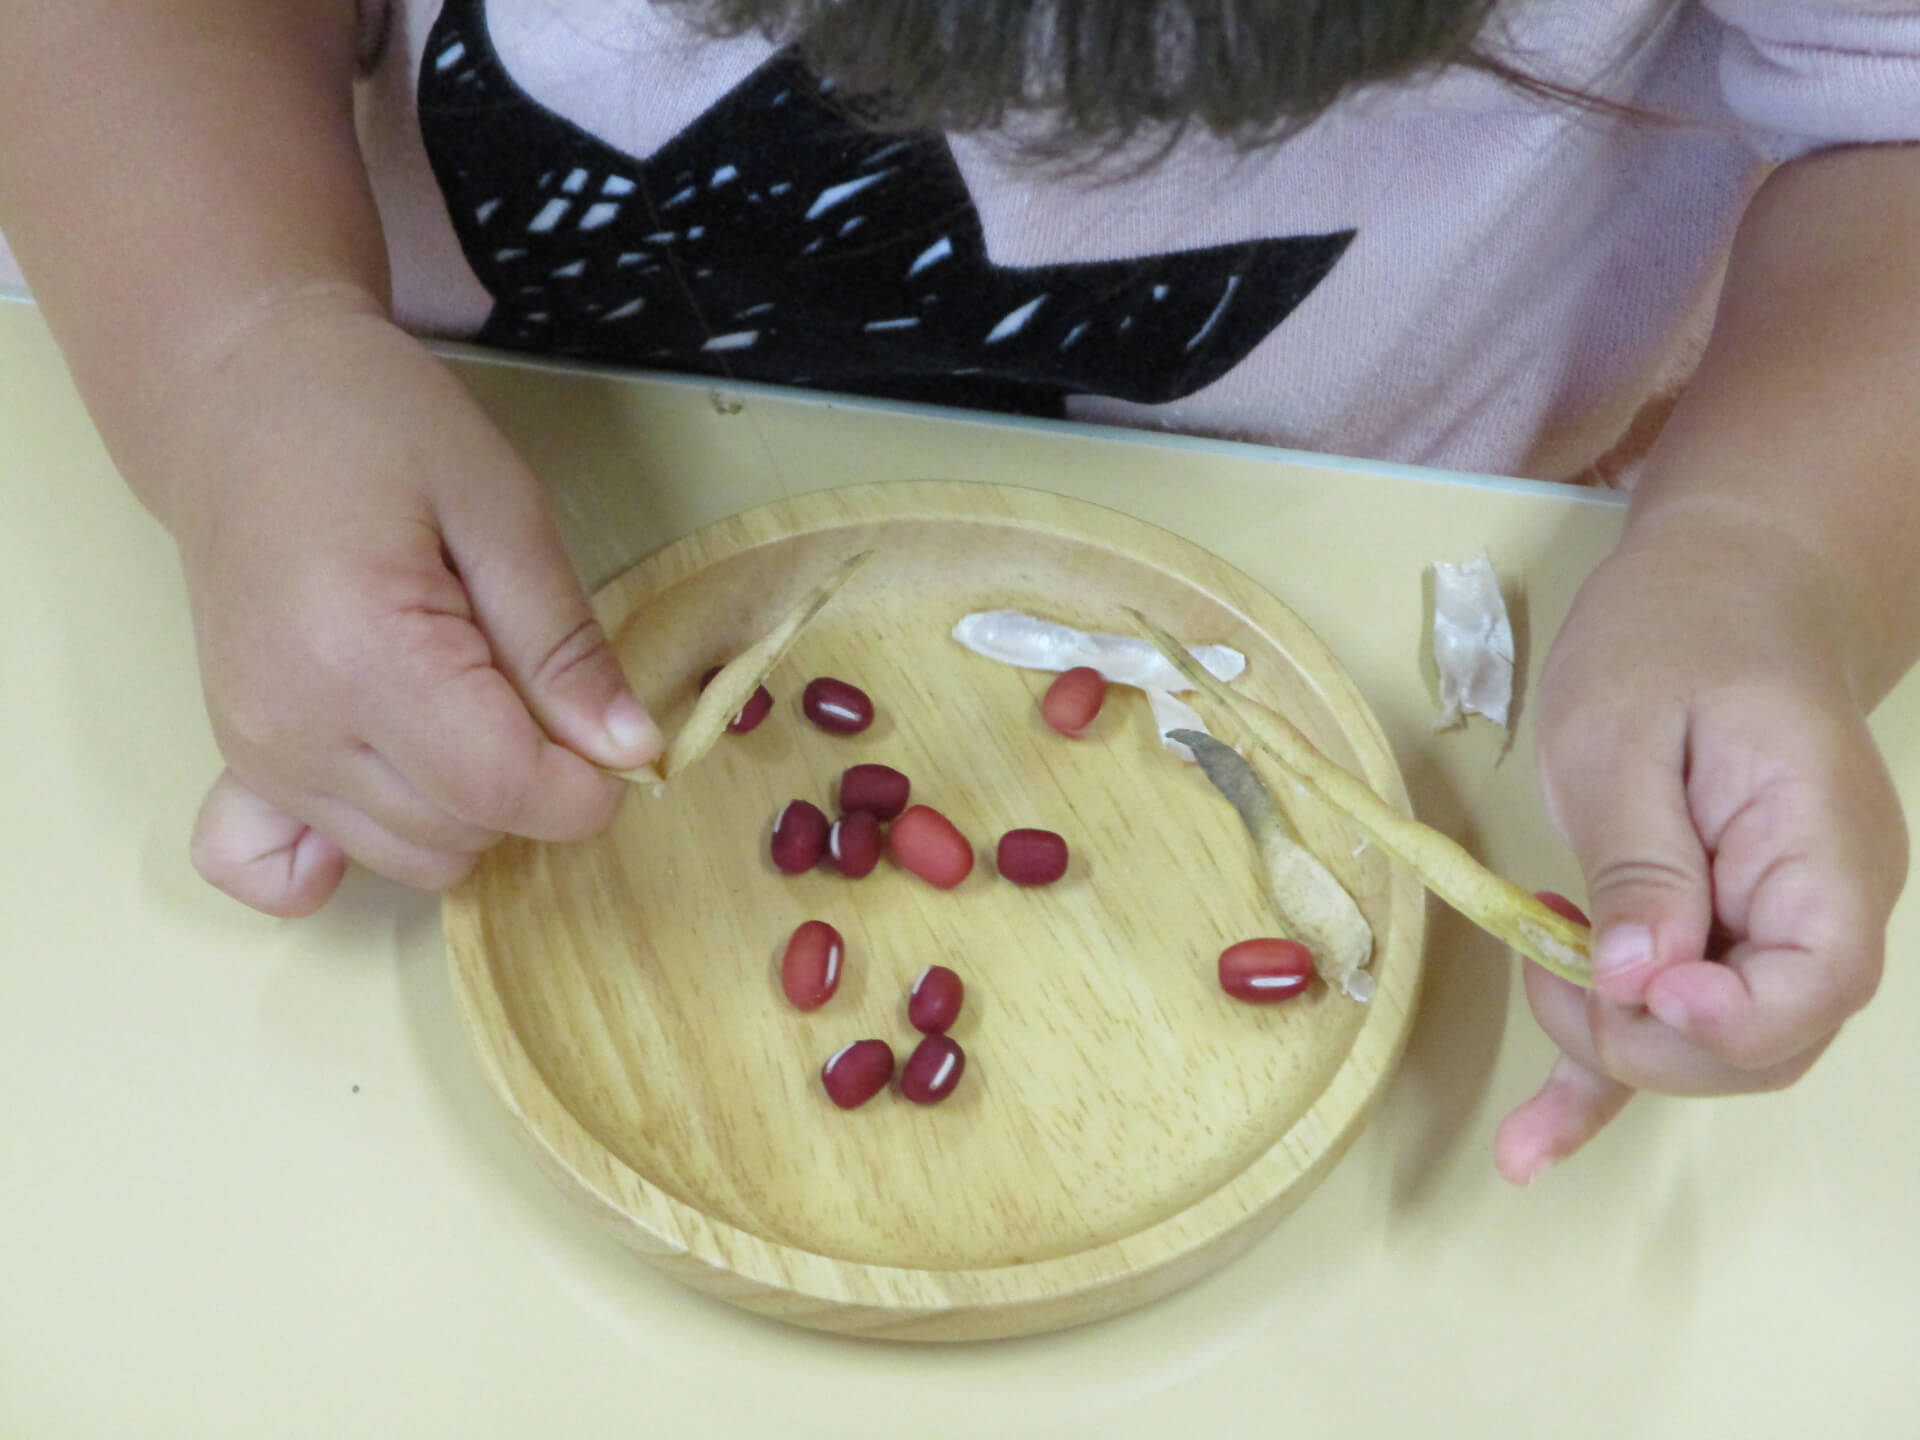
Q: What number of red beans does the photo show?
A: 14